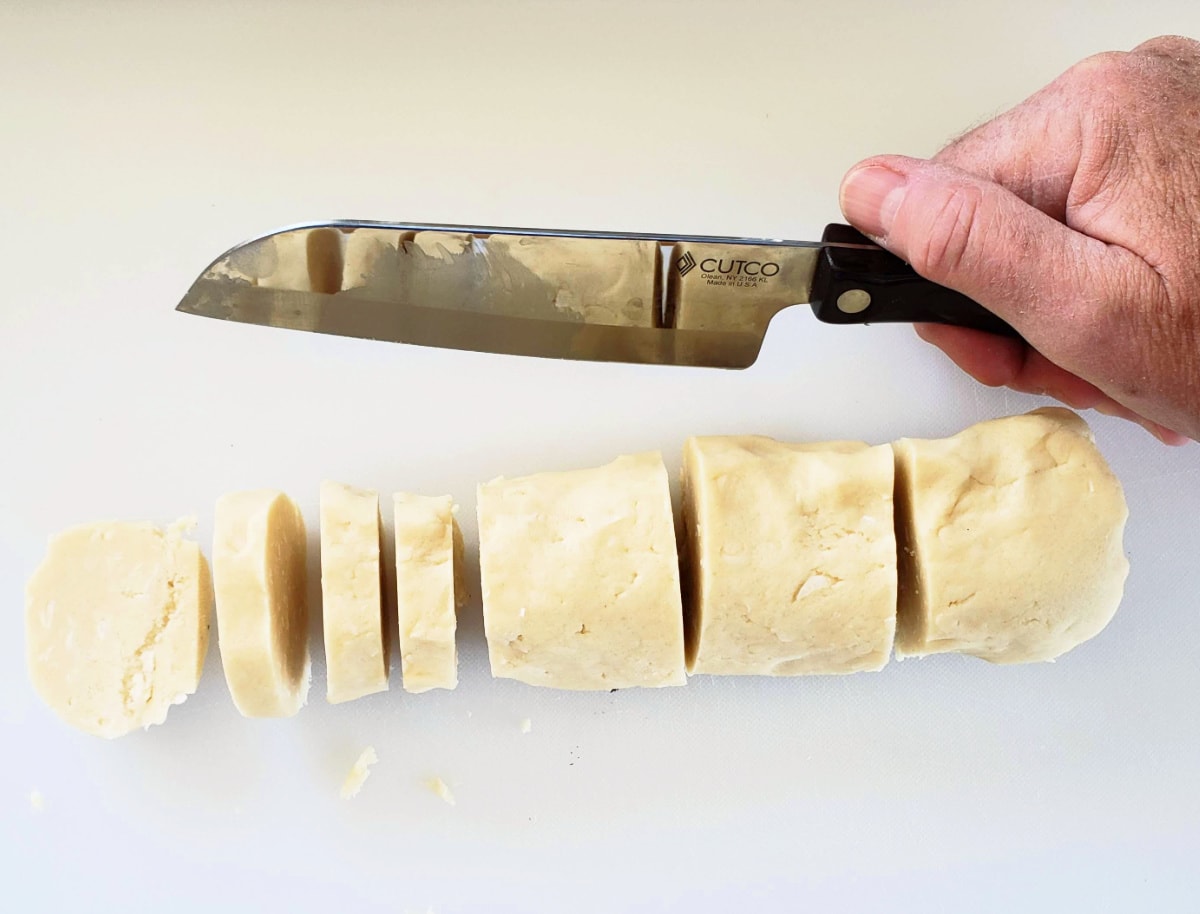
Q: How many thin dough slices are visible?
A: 4